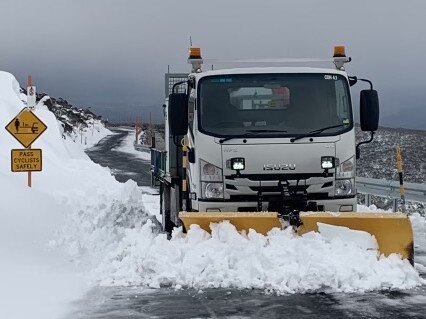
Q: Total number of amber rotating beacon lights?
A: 2